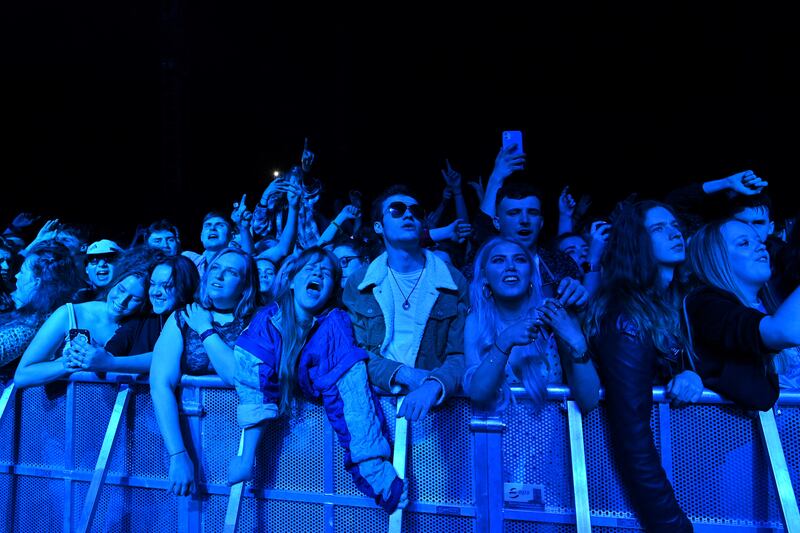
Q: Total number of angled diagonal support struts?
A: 6